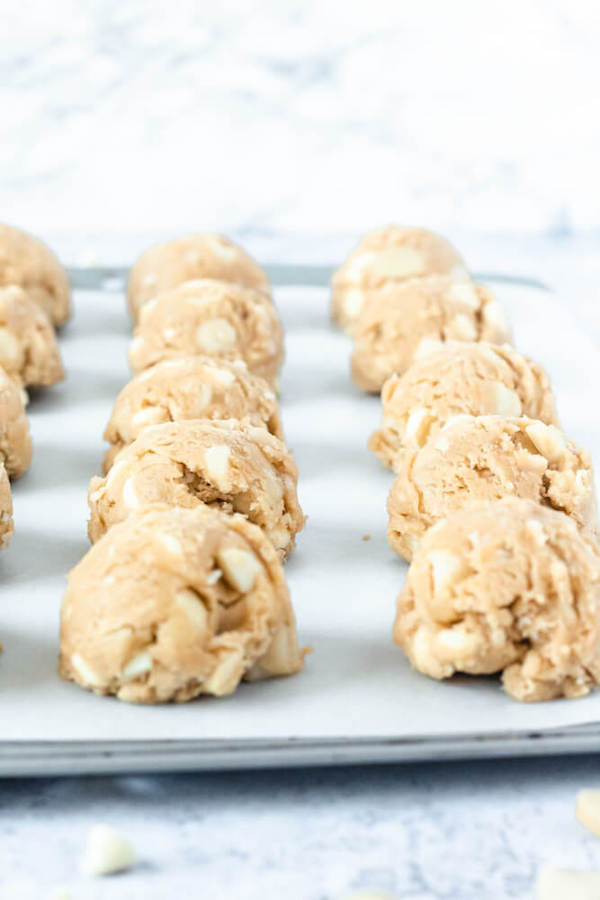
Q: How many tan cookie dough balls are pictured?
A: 14